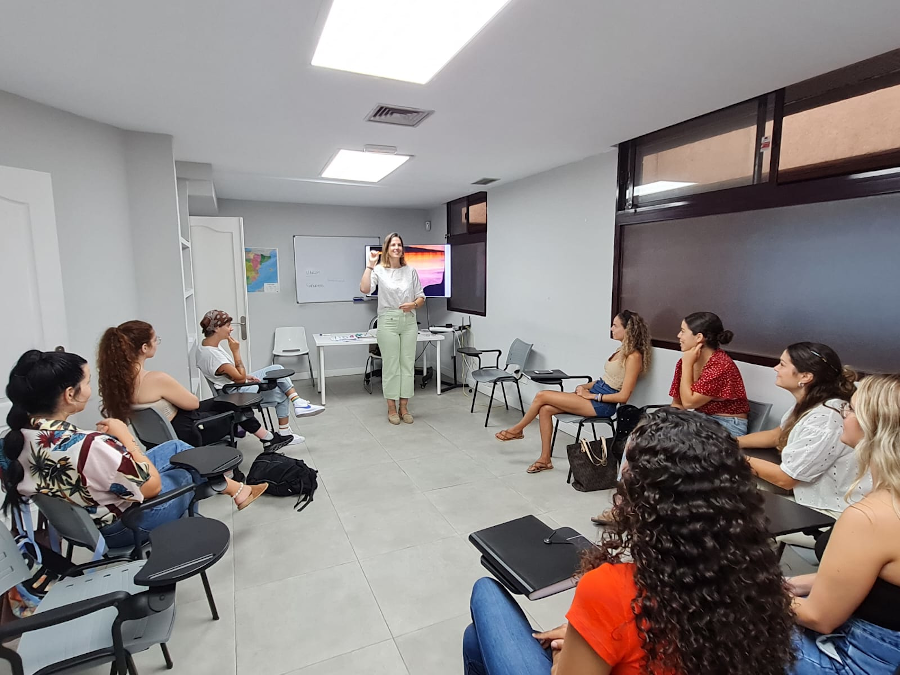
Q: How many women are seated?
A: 8